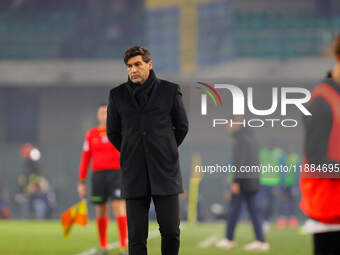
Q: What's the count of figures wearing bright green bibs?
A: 2